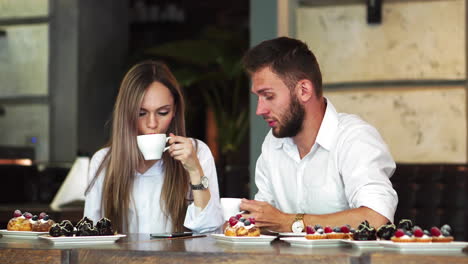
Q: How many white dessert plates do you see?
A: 6